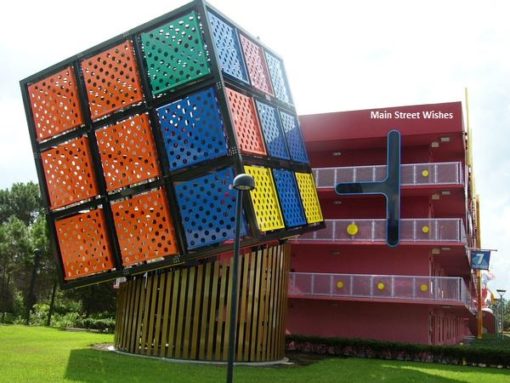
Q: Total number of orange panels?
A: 6